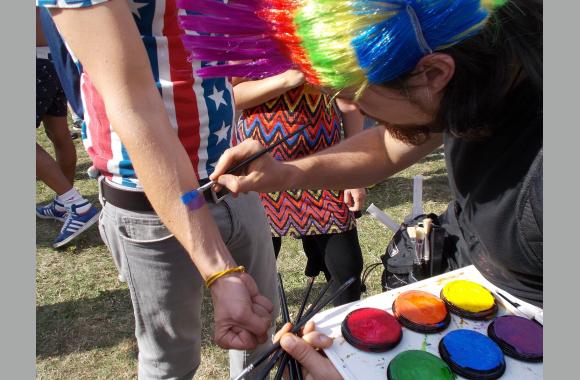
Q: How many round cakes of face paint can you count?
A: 6